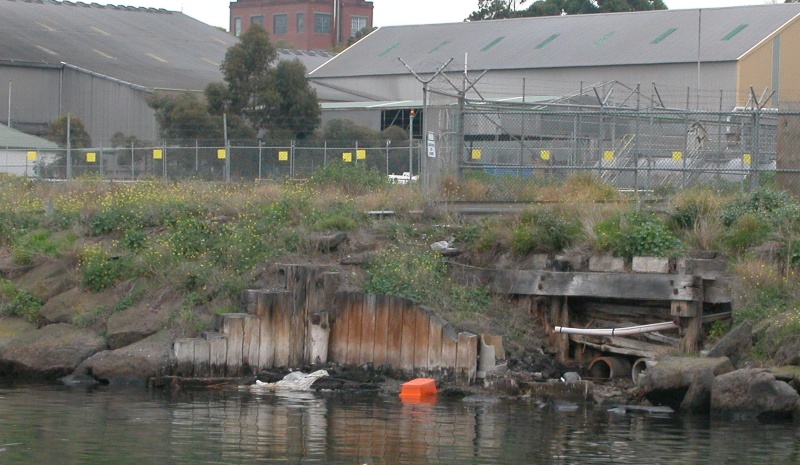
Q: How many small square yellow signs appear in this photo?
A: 12